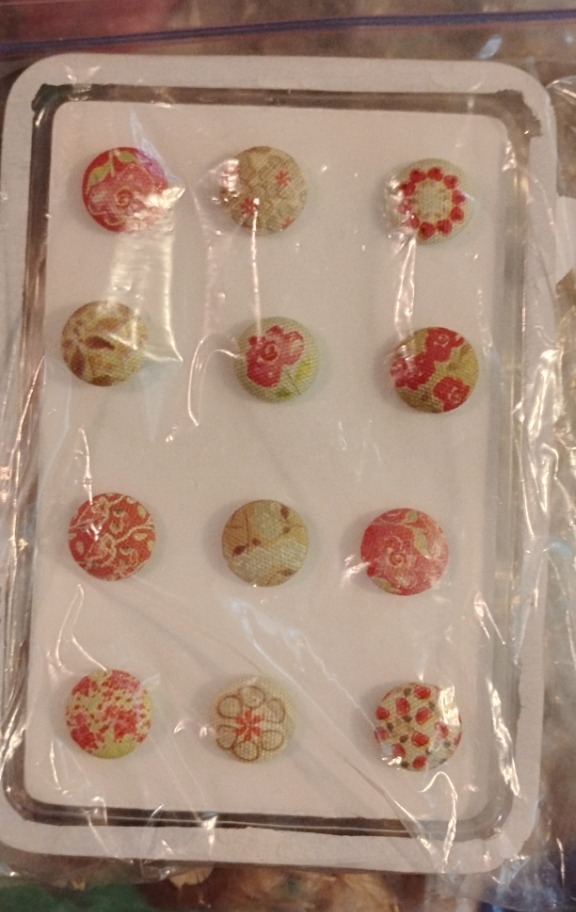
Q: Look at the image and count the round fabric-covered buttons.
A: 12